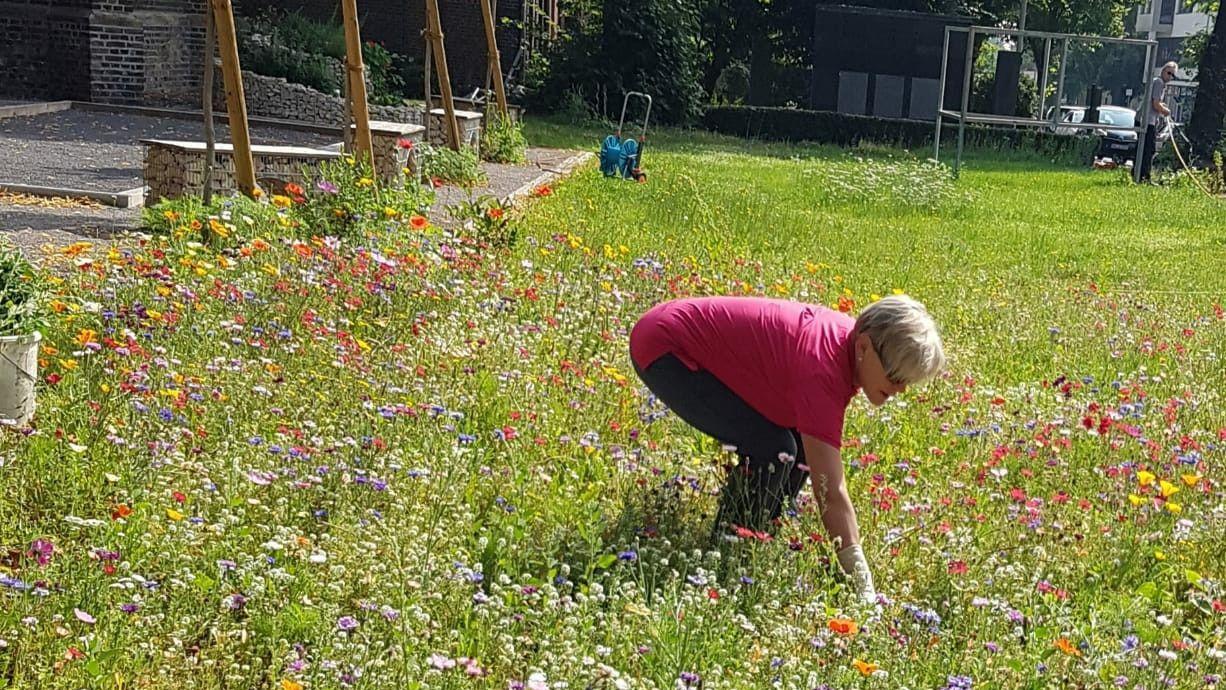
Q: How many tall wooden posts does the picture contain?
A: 4